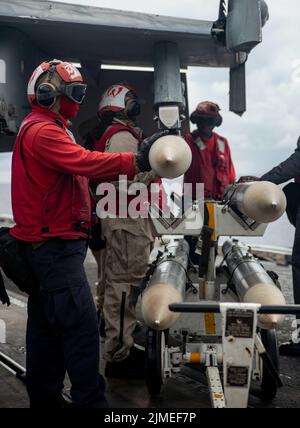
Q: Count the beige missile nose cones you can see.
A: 4